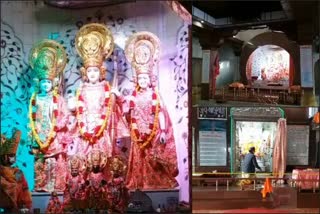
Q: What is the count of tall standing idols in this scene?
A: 3